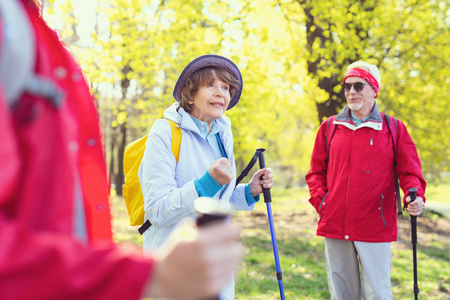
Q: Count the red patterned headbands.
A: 1